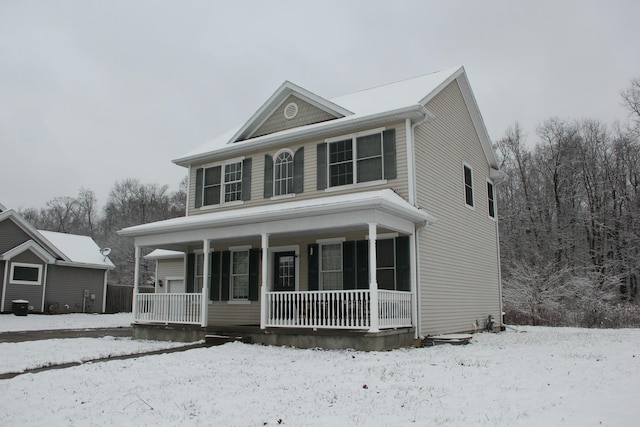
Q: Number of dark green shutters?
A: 14